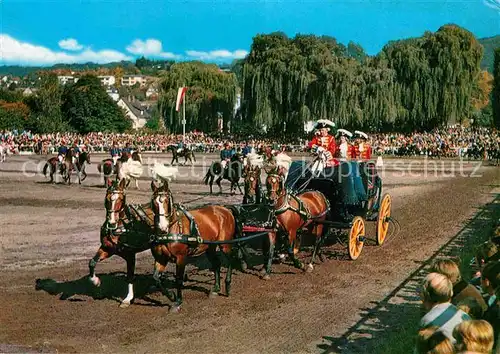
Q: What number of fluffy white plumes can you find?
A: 4